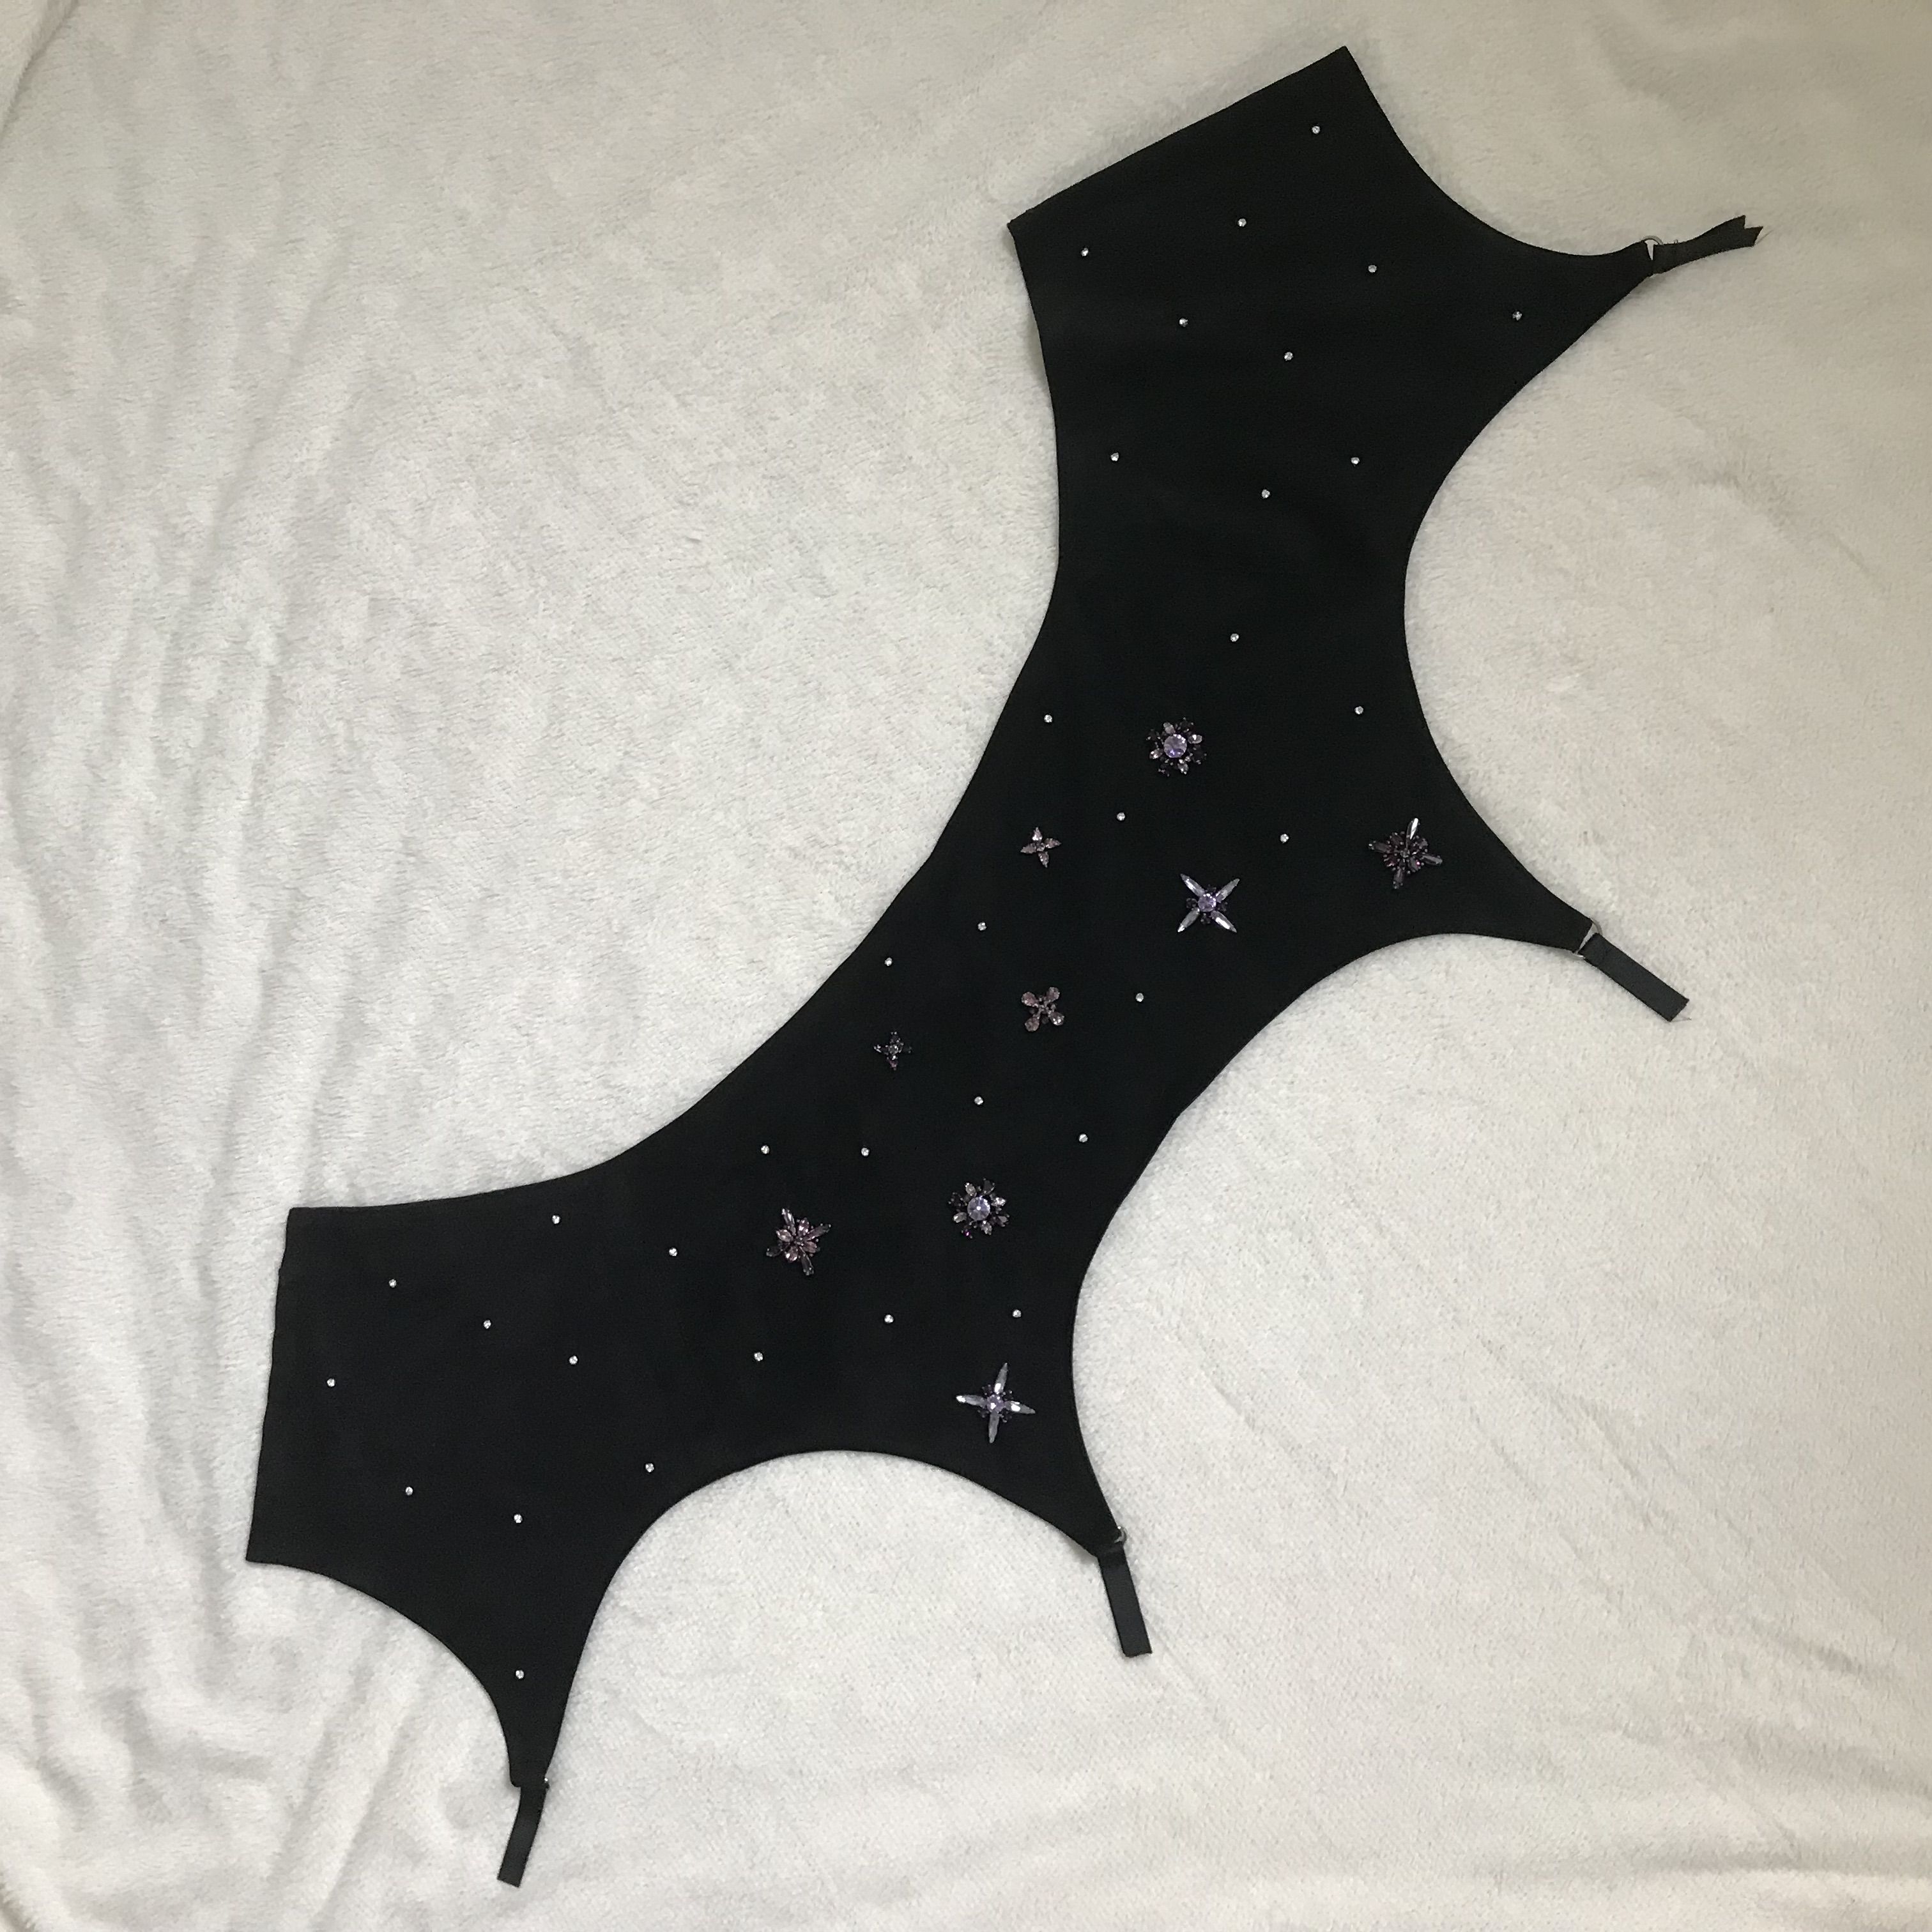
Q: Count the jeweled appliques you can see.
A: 9